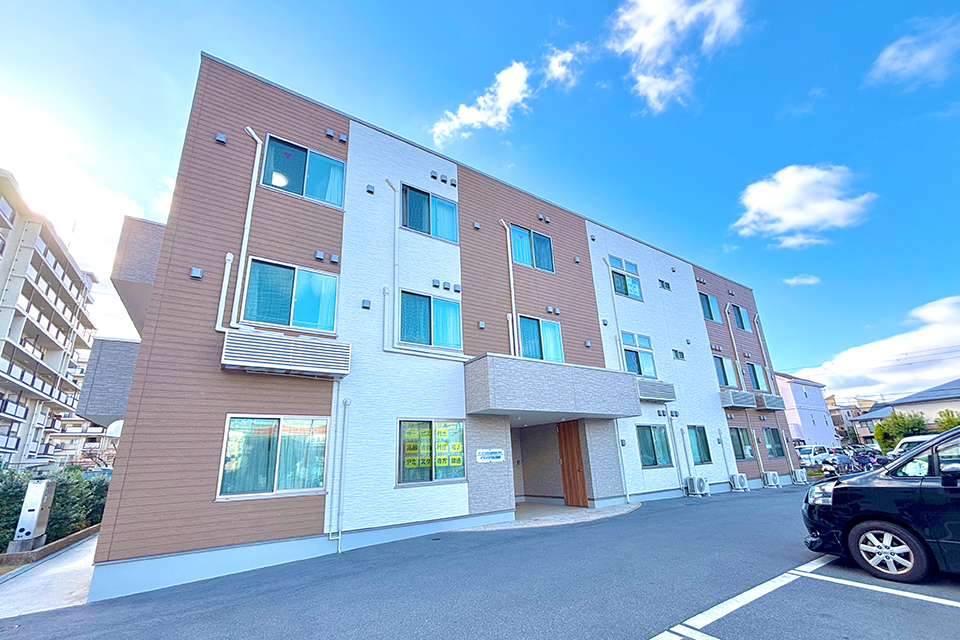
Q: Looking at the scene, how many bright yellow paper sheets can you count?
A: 11